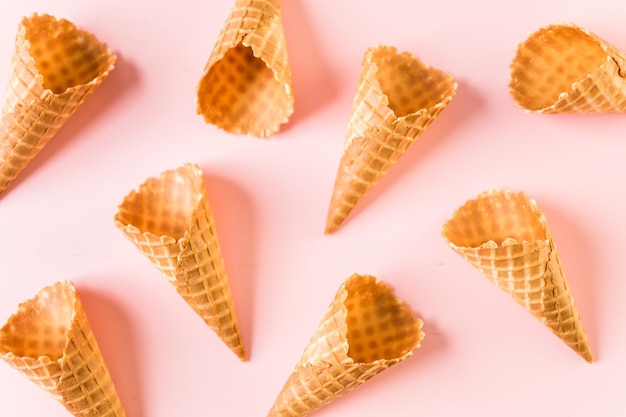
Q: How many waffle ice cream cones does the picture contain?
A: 8